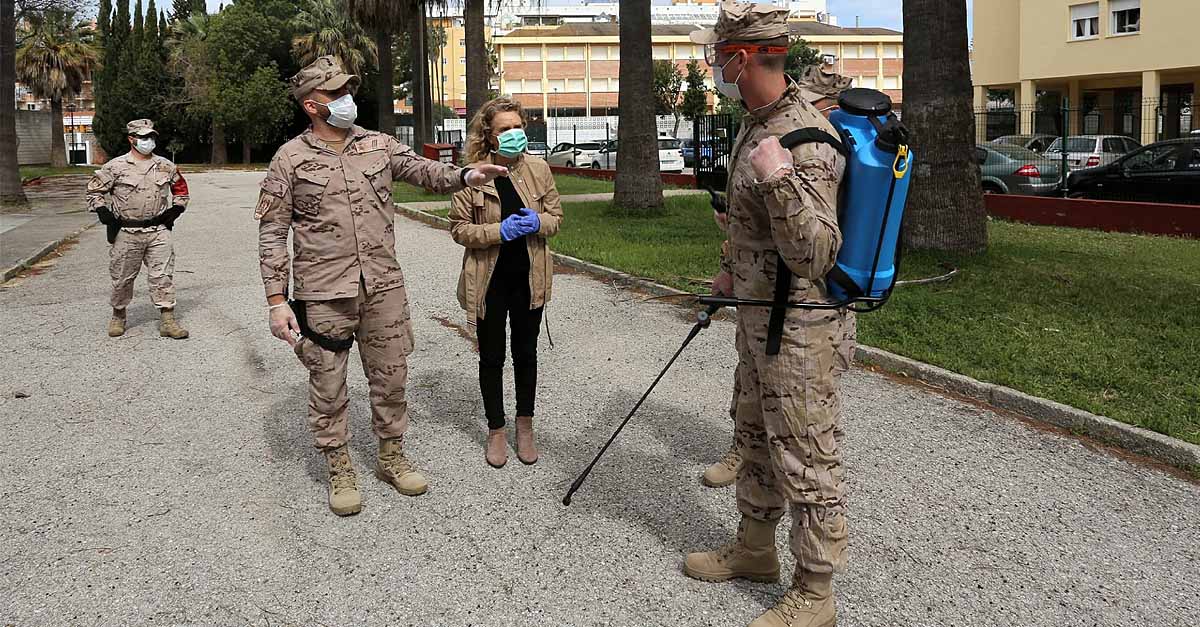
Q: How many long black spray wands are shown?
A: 1